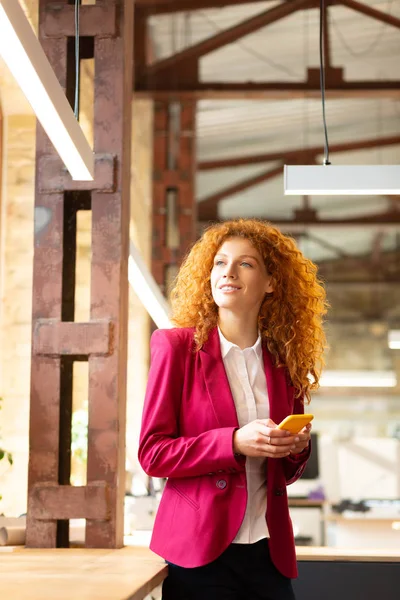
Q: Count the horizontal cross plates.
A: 4